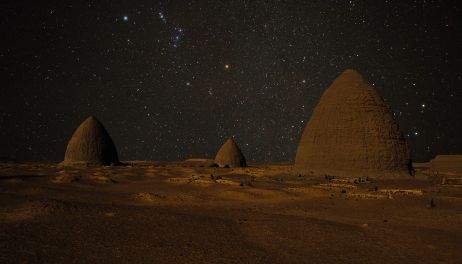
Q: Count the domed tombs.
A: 3